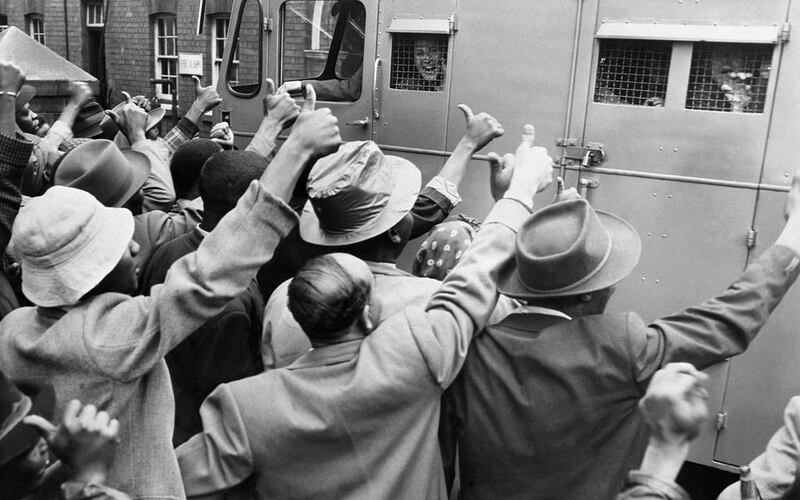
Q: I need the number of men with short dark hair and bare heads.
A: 3